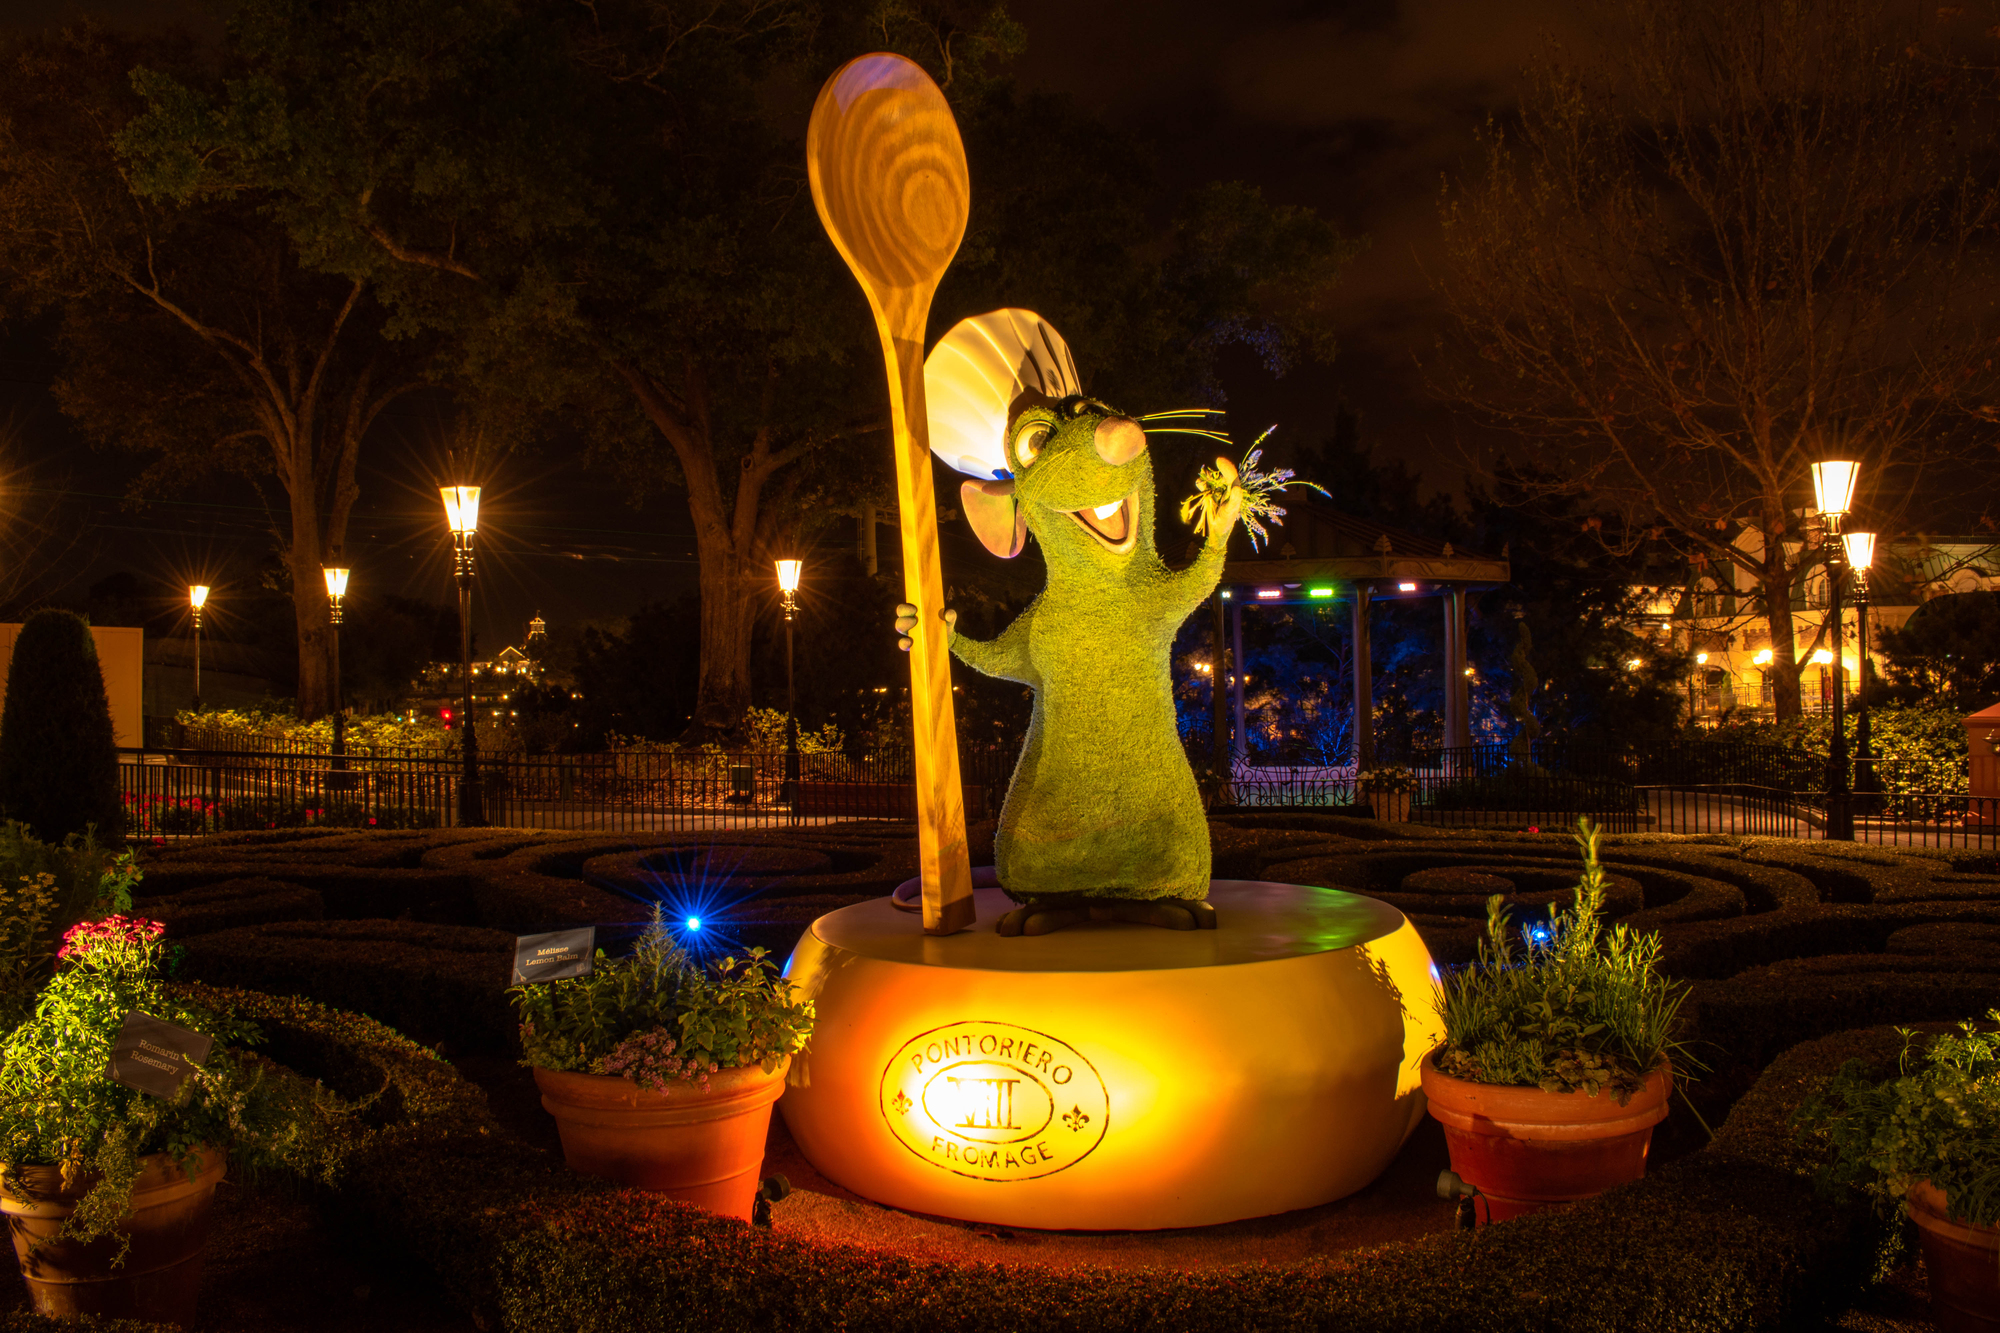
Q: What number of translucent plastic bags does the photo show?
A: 0